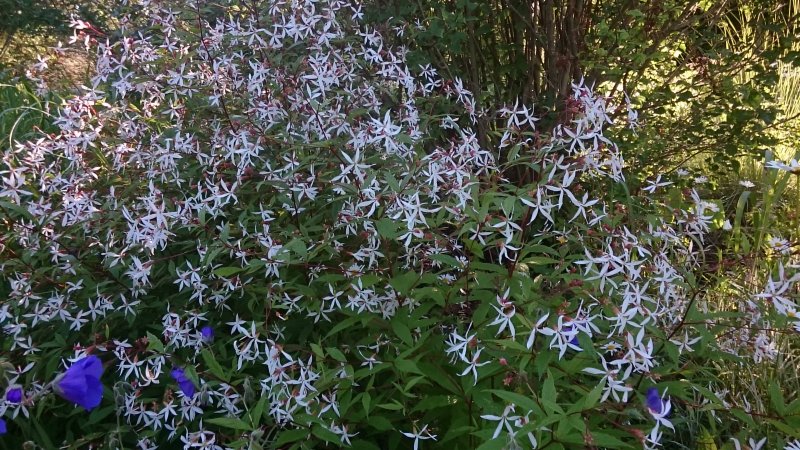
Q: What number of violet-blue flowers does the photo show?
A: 7